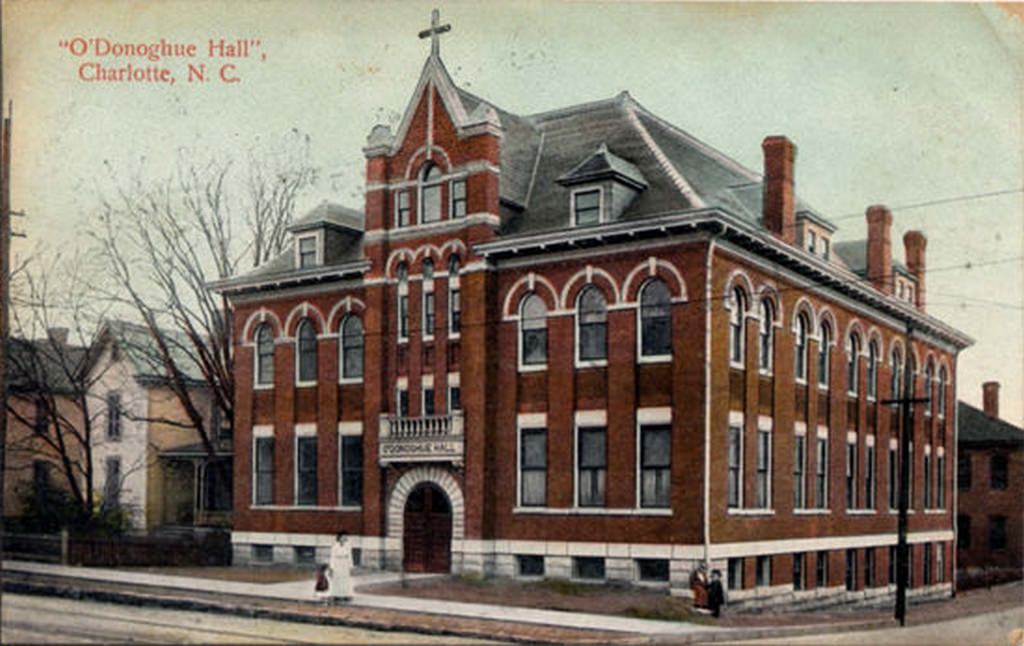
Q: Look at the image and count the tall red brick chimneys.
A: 3